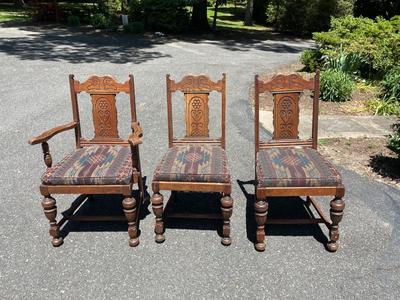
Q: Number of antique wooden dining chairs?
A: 3